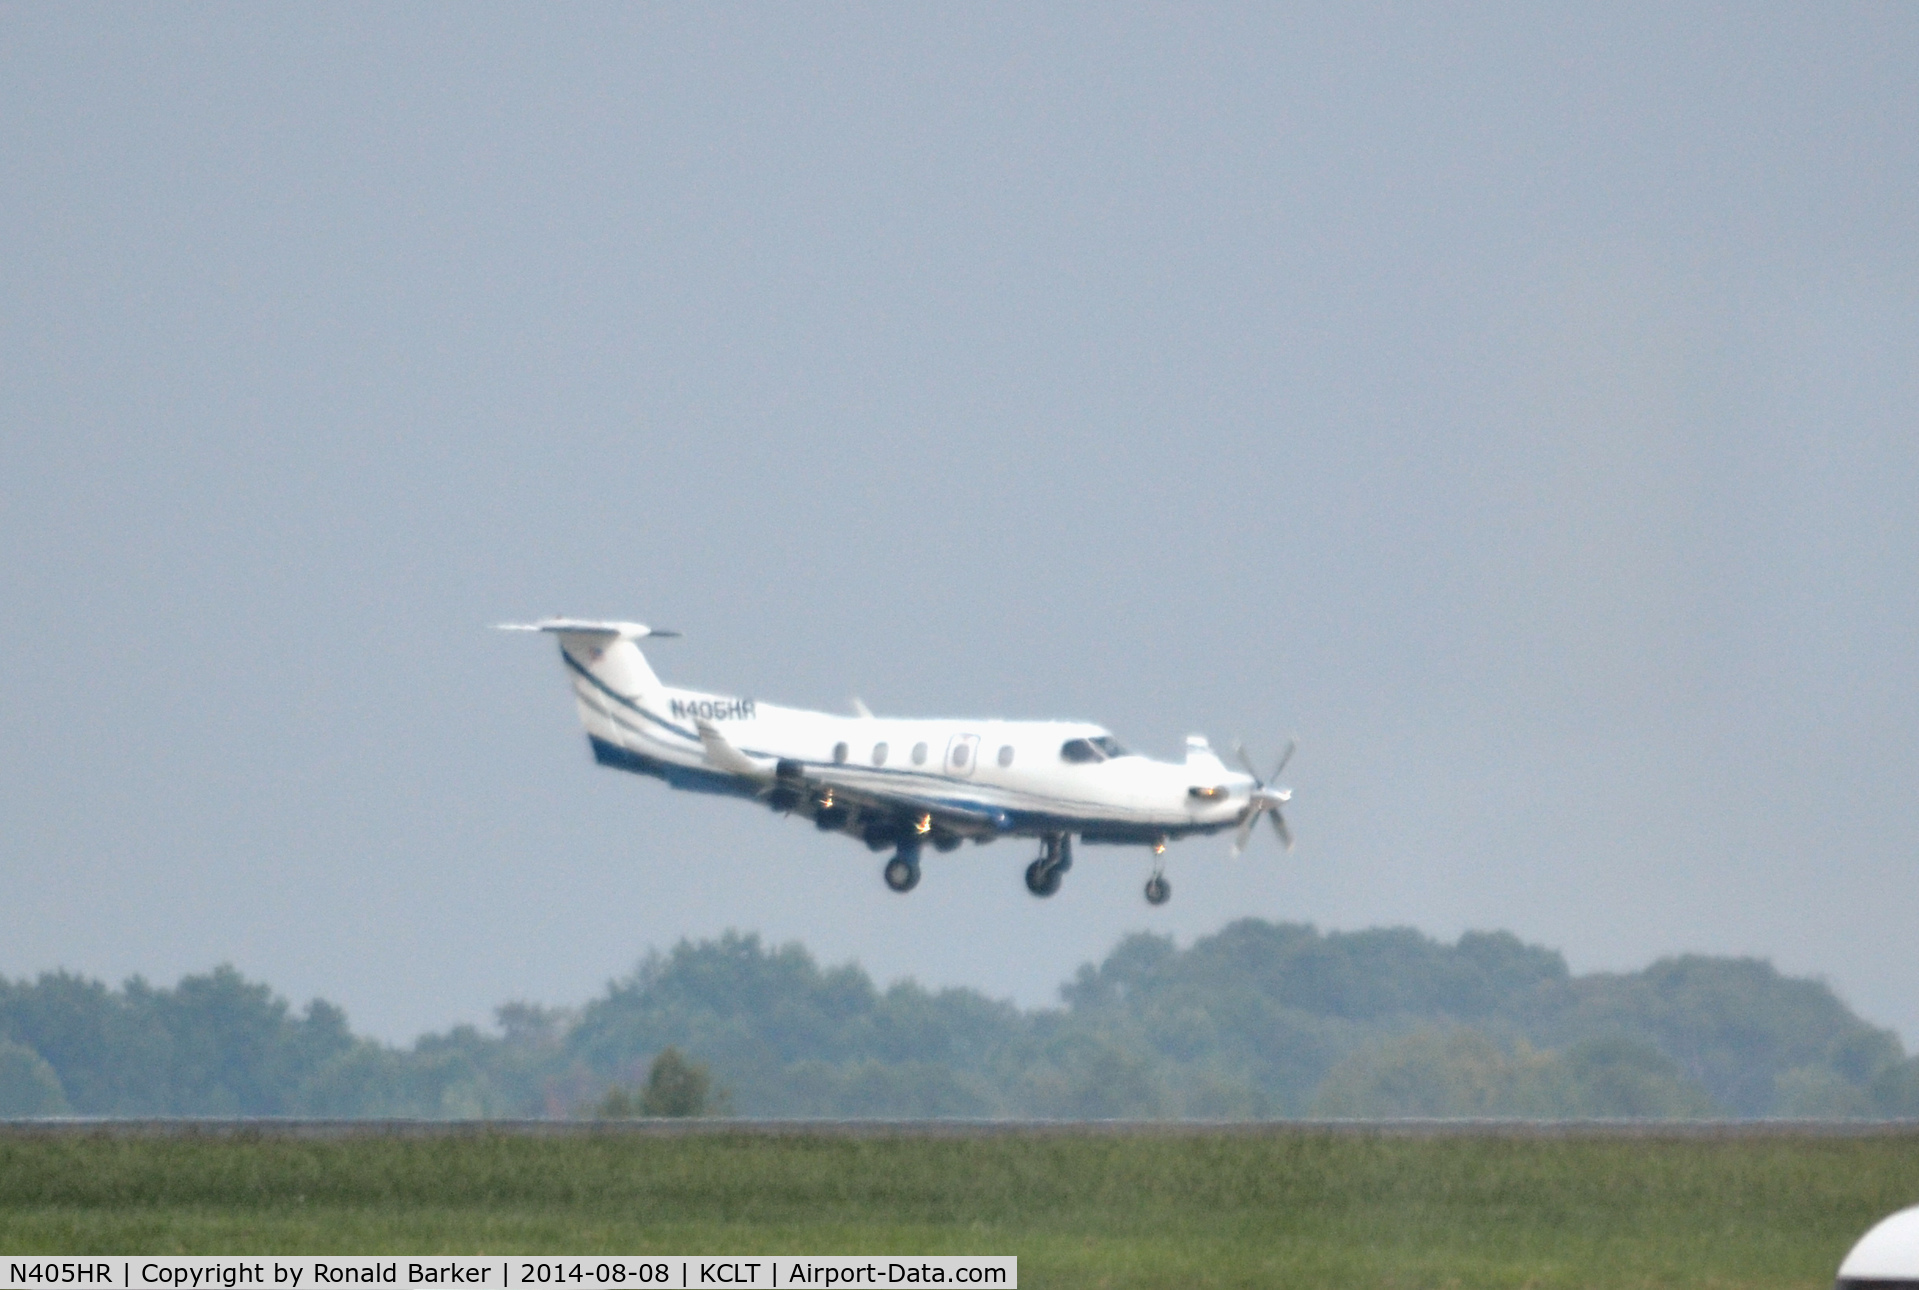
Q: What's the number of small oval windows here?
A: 5